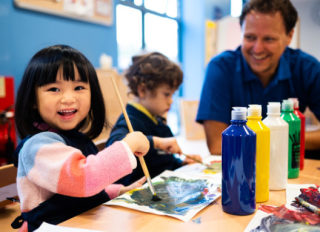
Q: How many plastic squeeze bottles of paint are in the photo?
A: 5